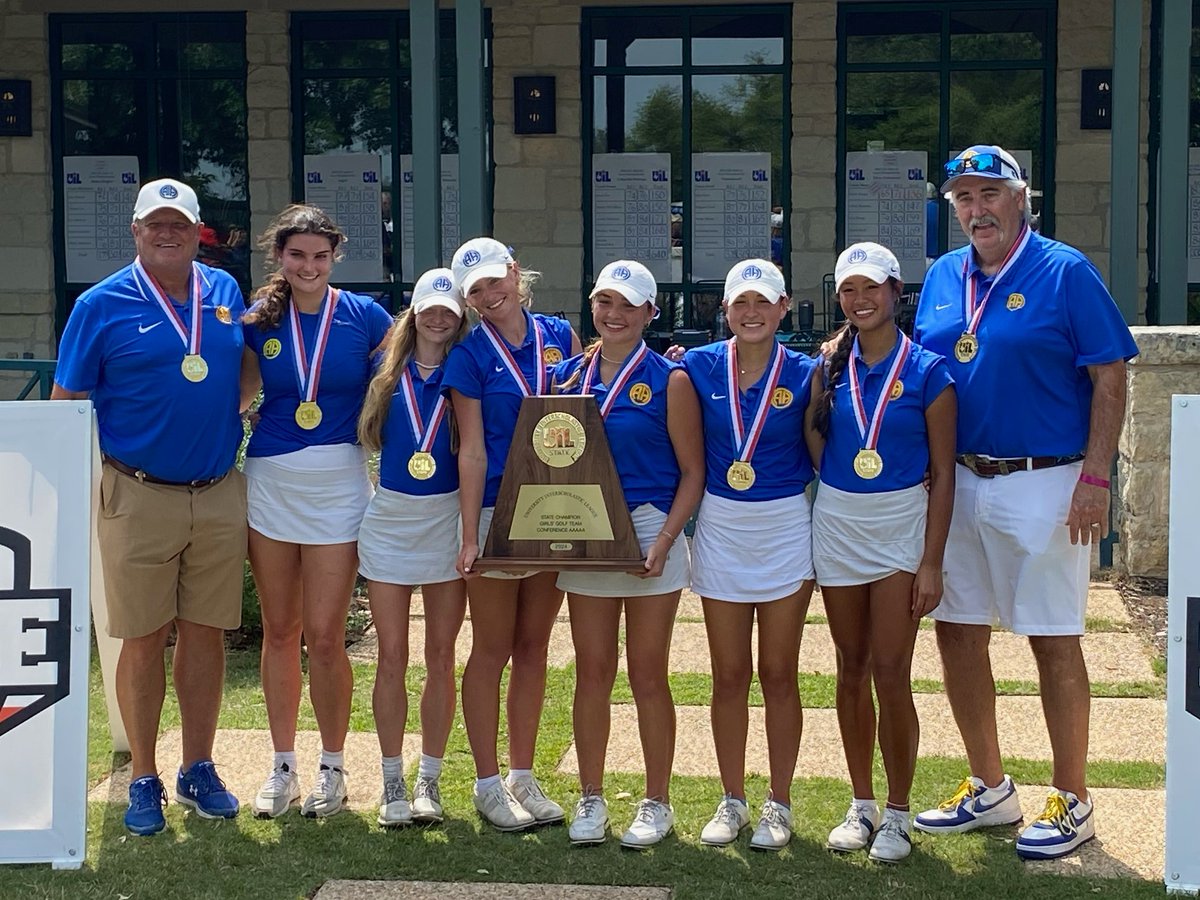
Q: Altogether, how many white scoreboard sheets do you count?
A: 8